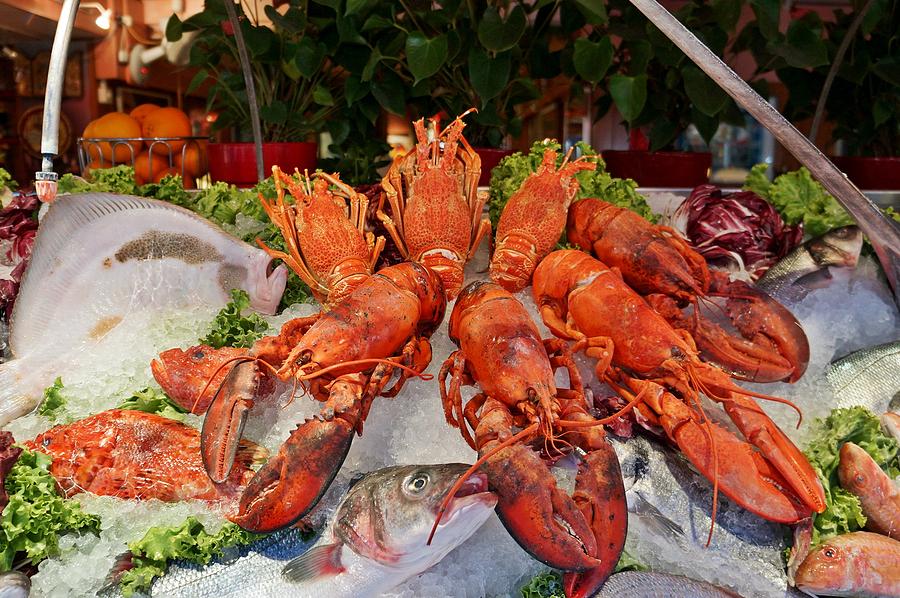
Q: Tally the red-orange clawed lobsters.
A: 4